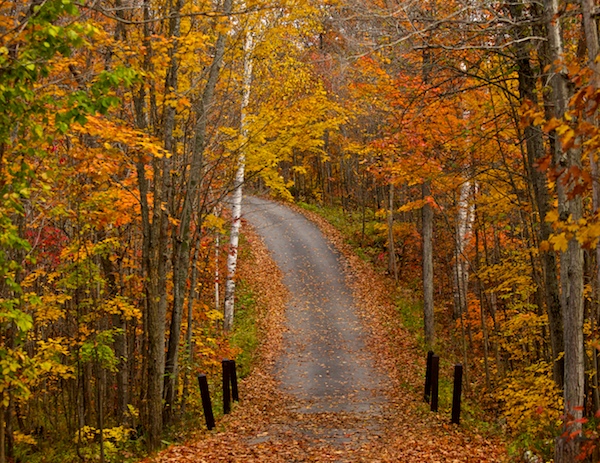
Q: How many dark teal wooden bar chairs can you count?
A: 0